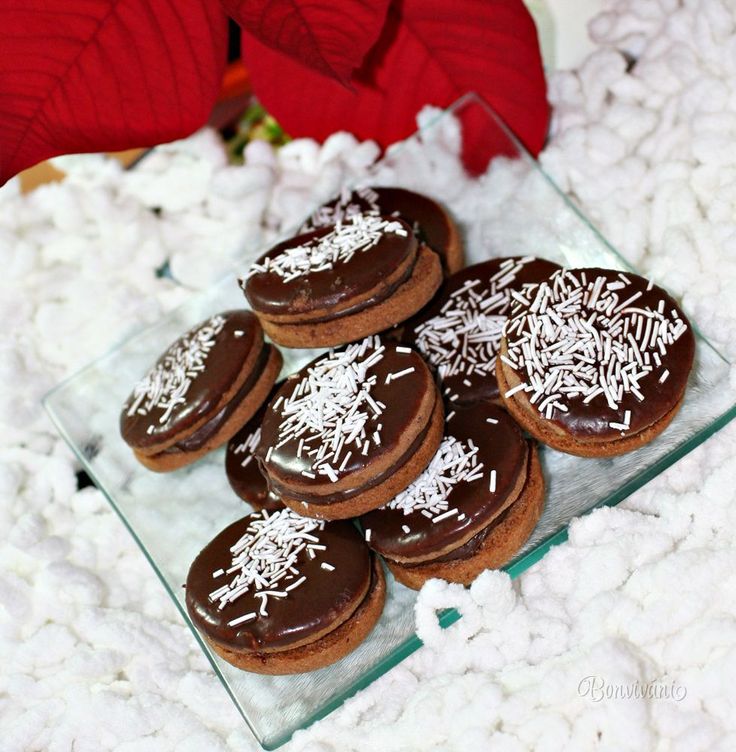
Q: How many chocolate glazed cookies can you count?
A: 9